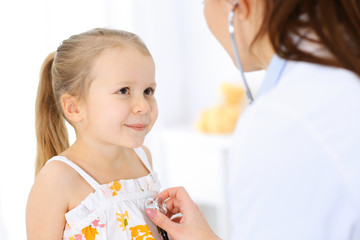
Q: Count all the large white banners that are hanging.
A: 0